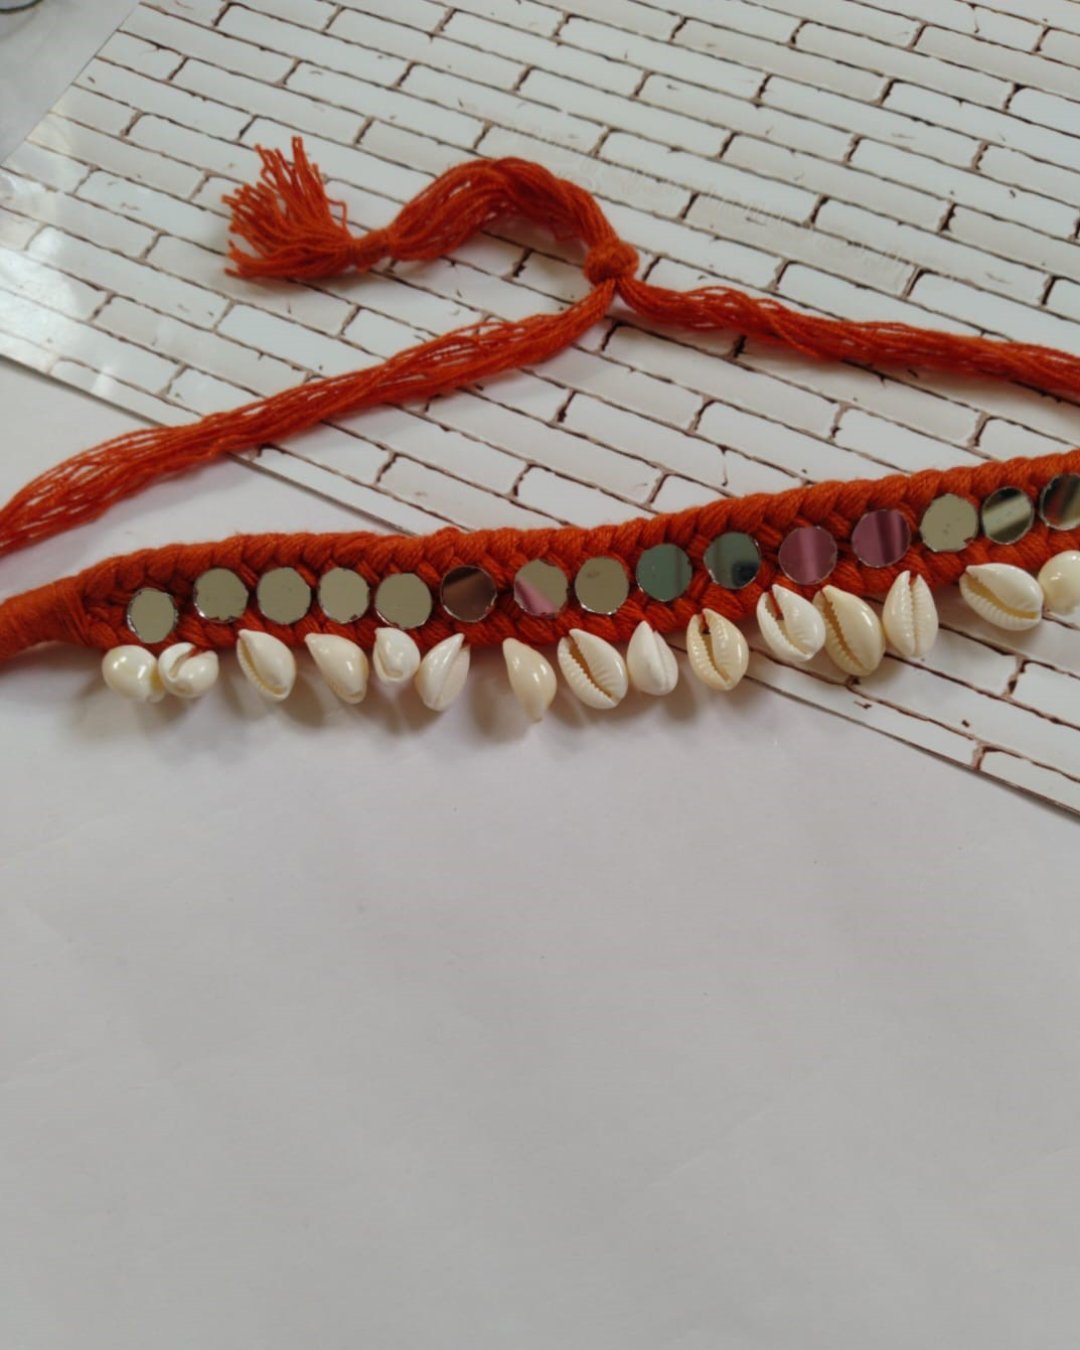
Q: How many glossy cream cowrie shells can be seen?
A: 15